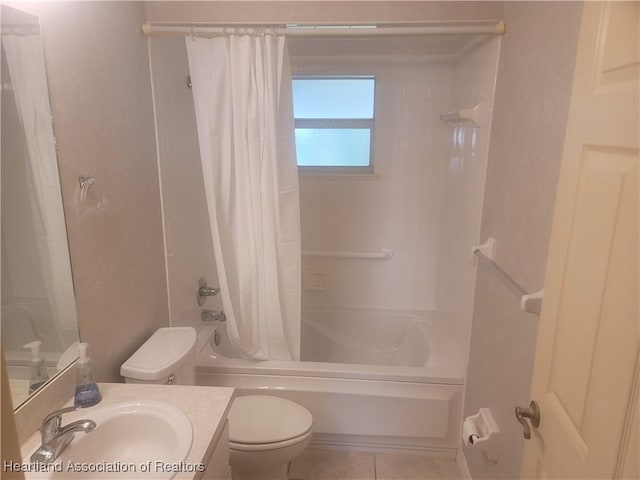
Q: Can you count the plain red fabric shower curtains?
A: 0